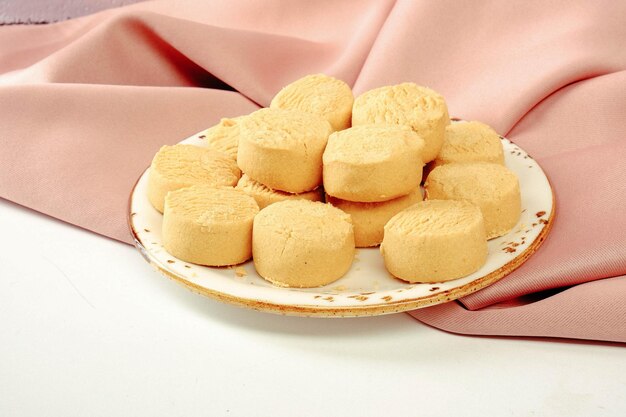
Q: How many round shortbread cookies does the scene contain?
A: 13